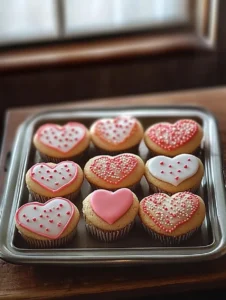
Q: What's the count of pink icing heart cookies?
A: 1